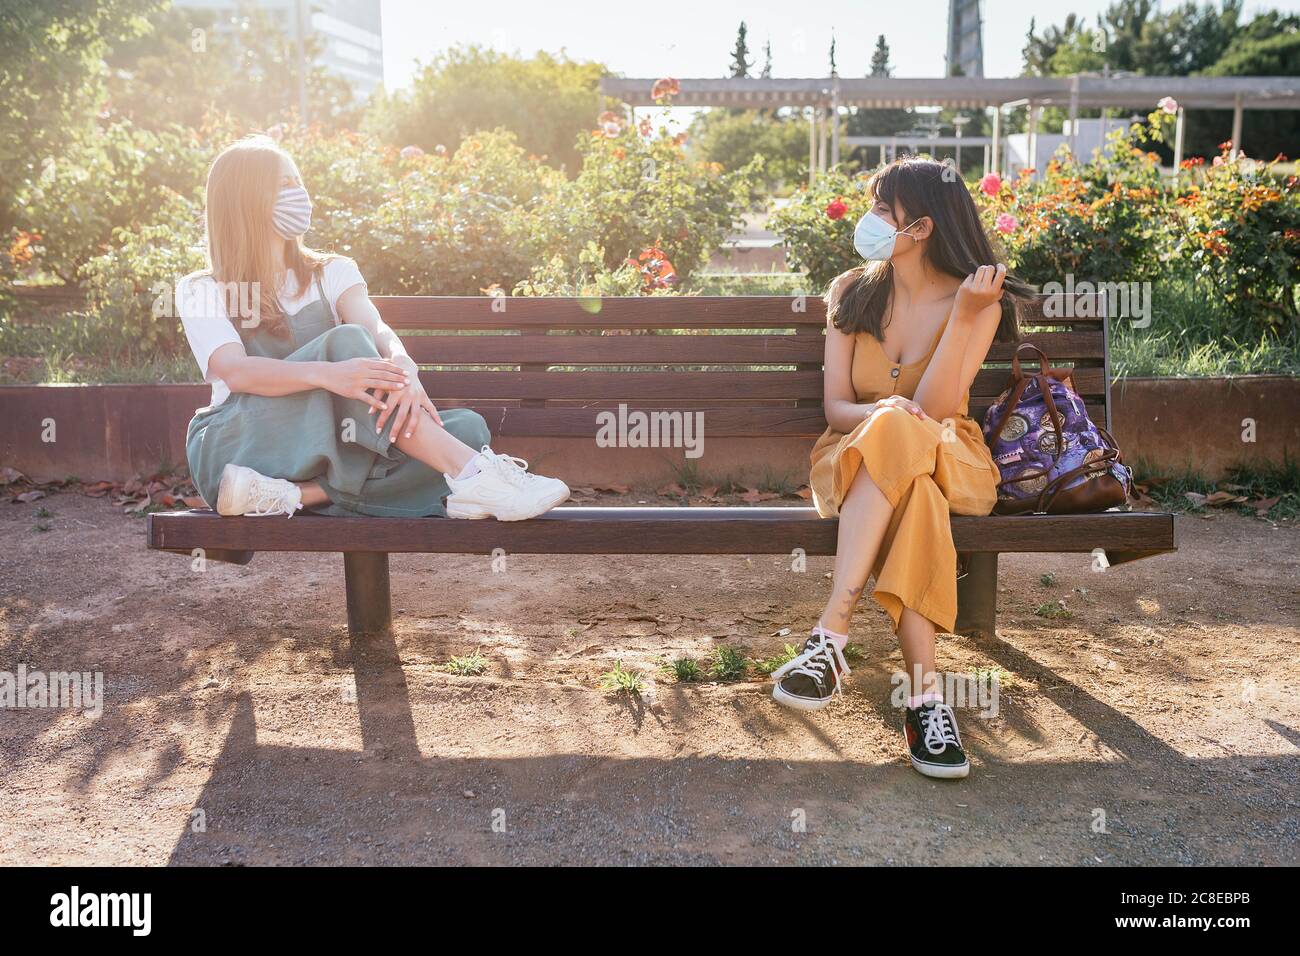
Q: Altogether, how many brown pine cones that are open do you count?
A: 0